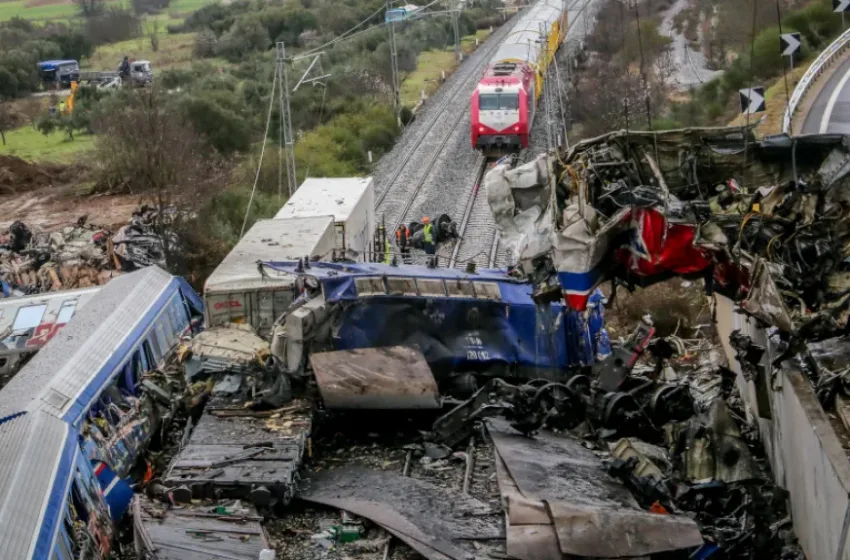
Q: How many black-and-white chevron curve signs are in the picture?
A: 3